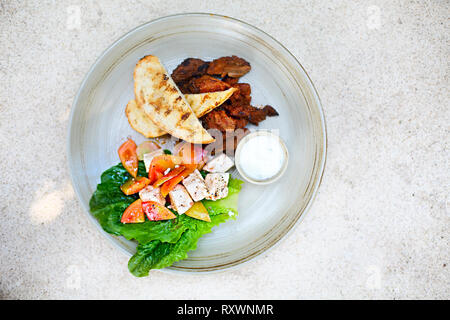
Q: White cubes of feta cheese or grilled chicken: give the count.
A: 6